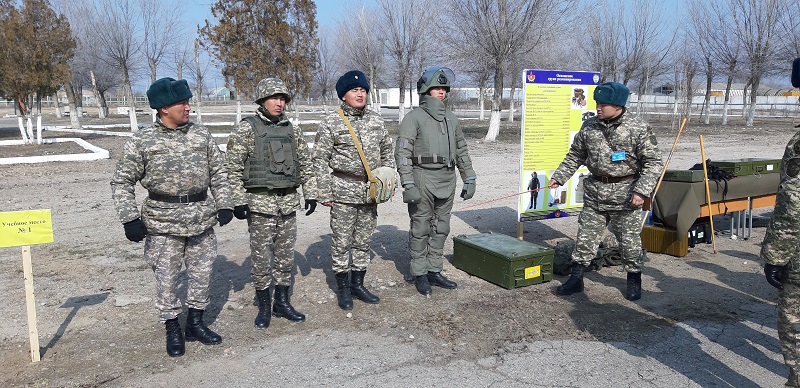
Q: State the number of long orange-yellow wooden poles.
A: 2